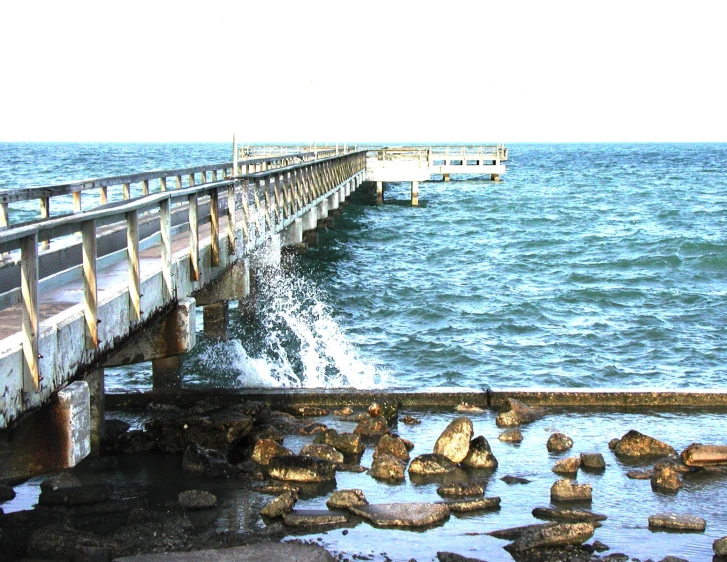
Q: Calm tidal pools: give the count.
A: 1